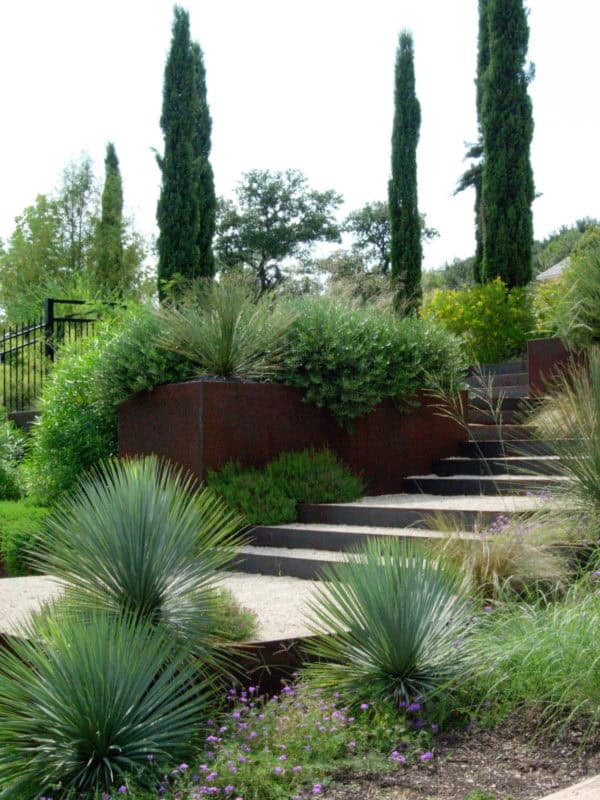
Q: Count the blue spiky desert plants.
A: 3